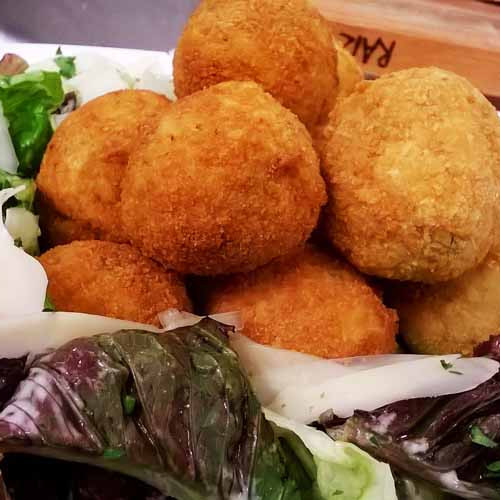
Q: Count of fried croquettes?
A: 8